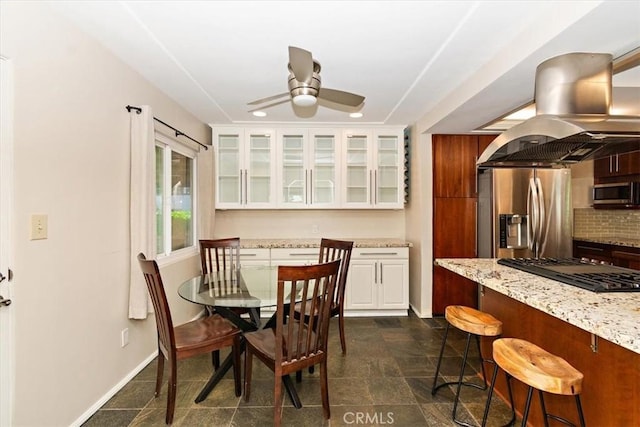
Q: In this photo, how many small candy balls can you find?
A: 0